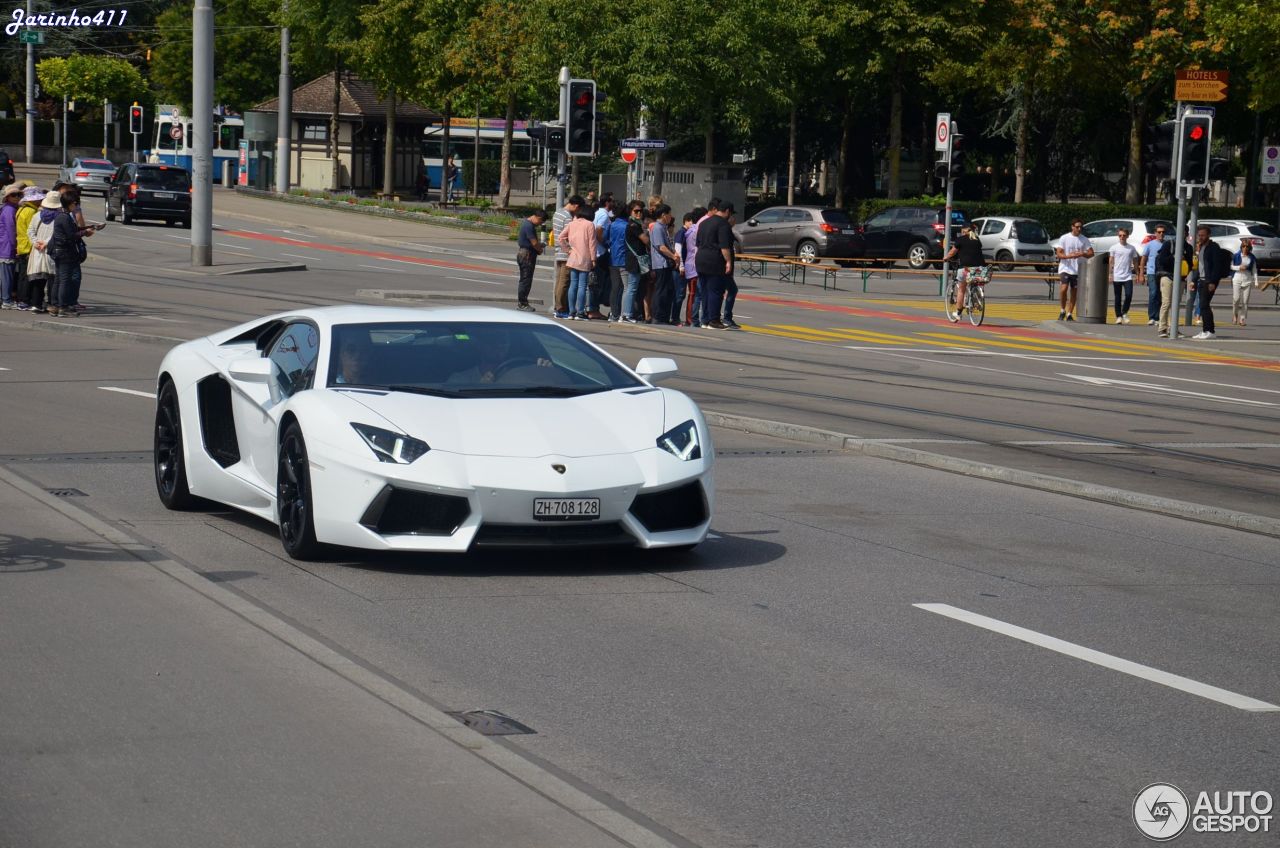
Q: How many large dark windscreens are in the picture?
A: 1